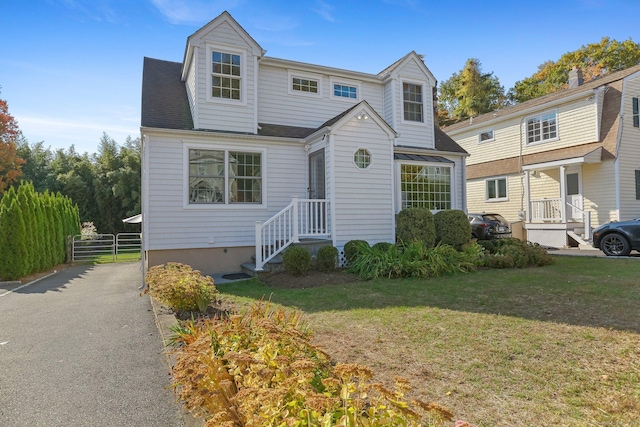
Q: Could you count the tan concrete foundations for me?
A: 1